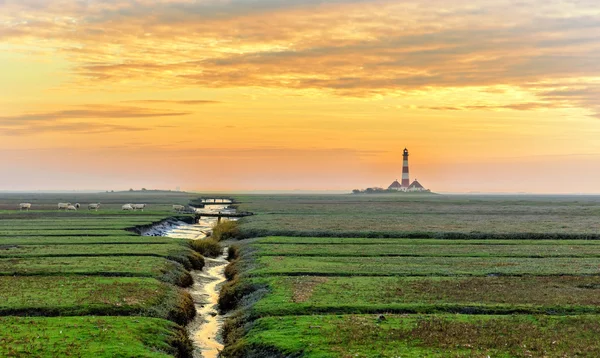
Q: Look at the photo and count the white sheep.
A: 8